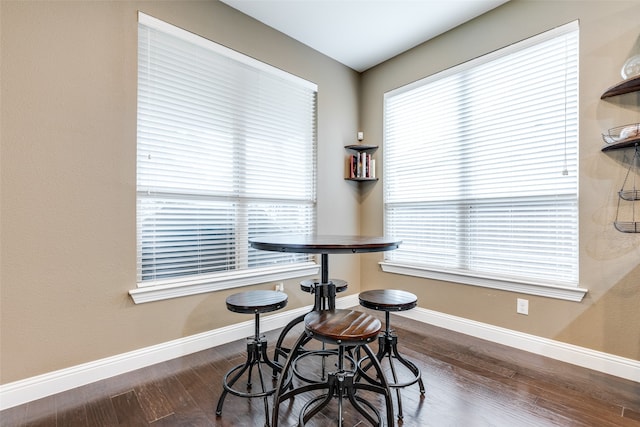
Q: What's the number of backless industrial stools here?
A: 4